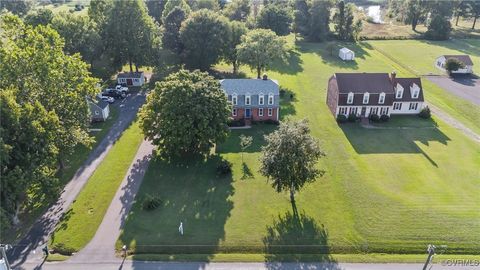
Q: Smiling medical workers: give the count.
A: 0